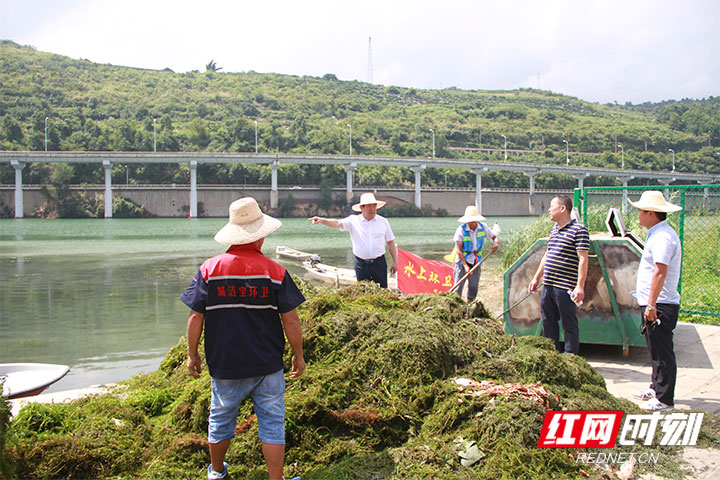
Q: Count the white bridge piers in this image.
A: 12